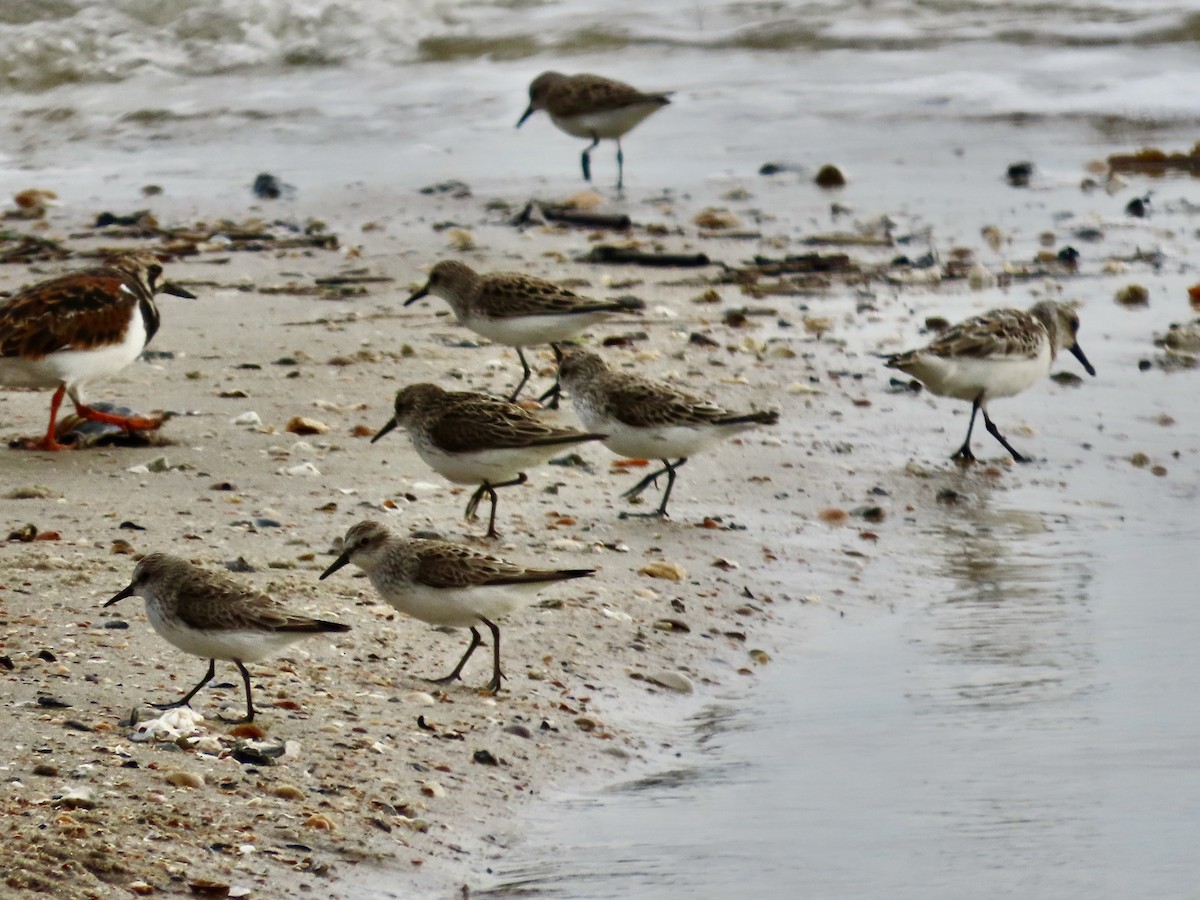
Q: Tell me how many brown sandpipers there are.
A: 7